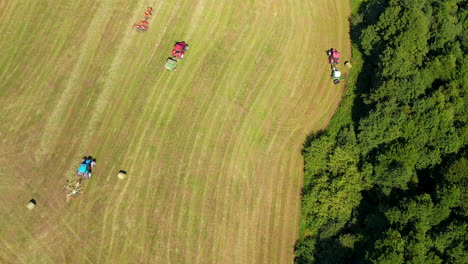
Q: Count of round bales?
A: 3